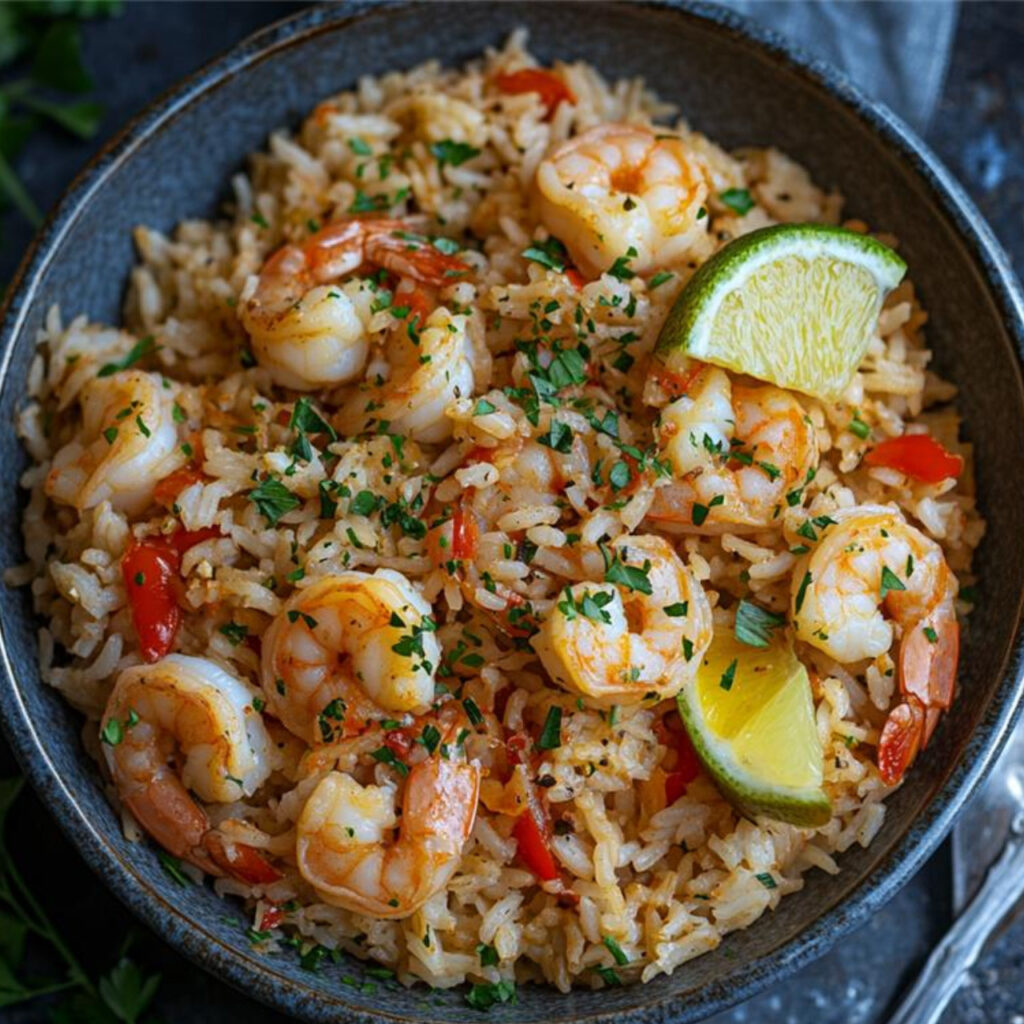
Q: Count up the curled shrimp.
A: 10